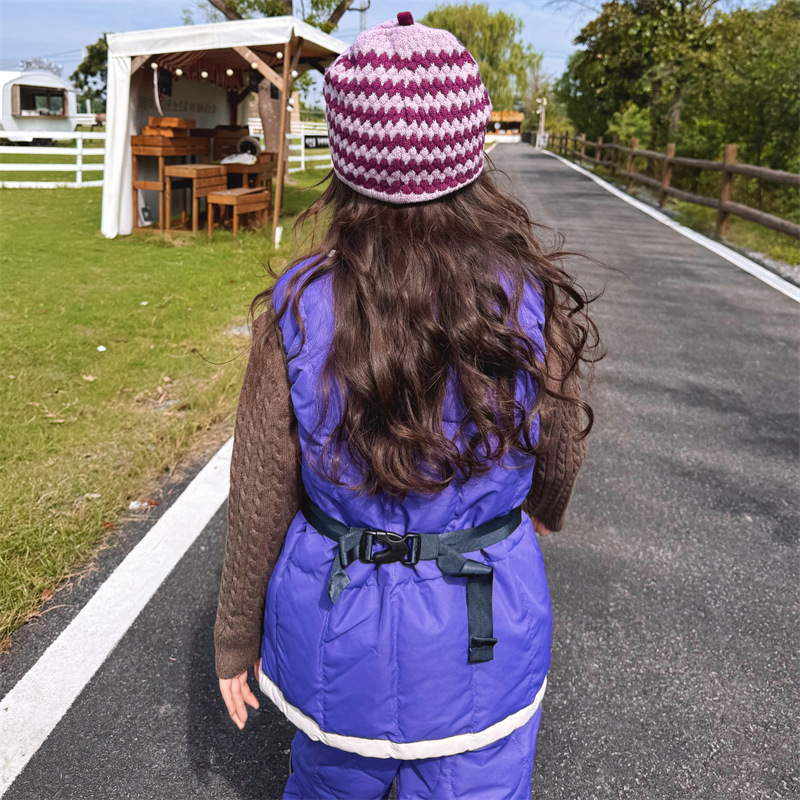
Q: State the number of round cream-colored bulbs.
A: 9